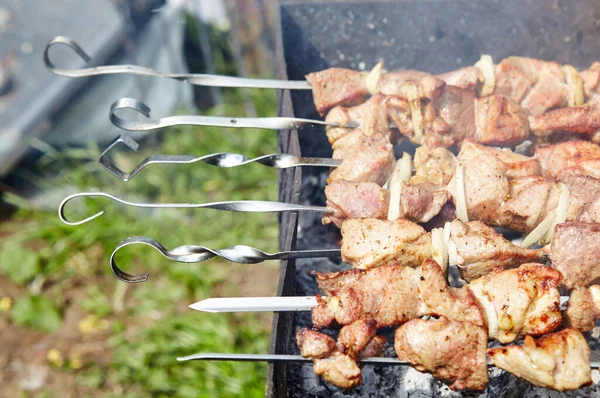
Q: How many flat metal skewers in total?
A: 7